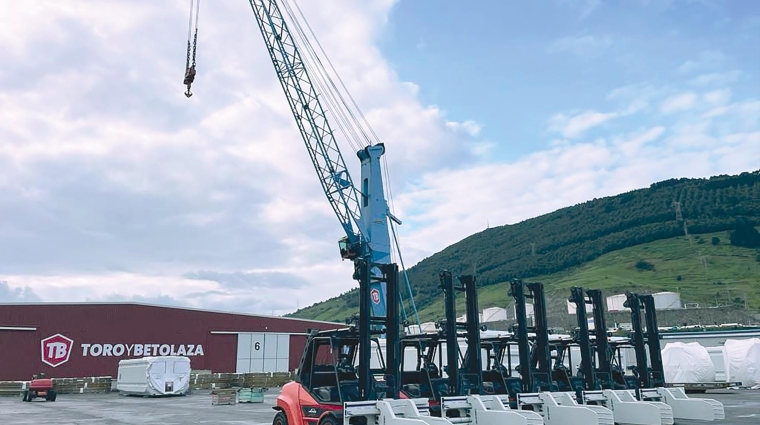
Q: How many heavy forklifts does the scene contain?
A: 5